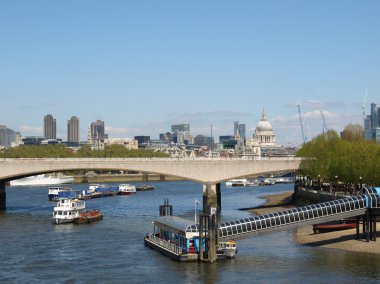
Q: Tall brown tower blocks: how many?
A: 3